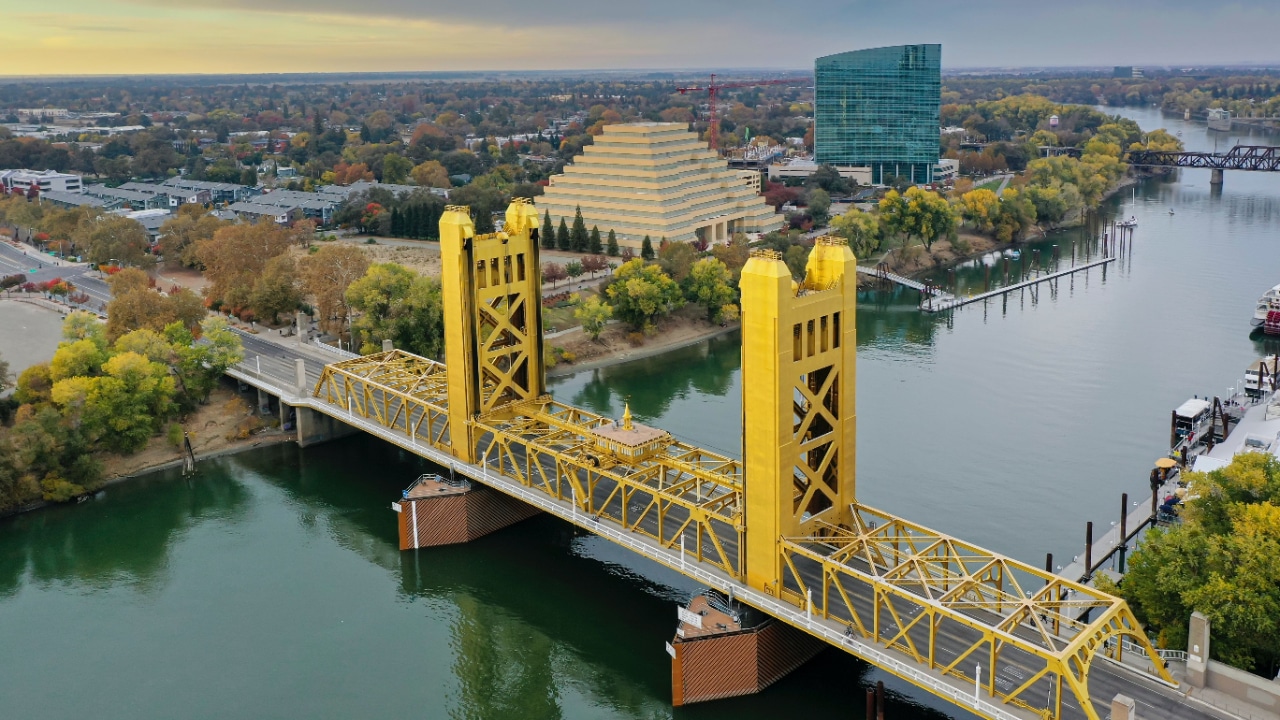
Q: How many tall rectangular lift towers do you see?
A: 2